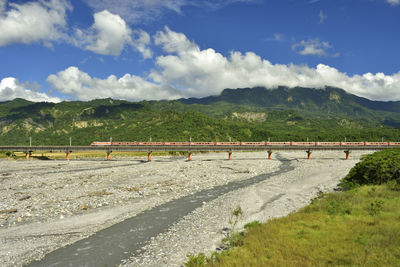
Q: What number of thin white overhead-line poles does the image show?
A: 10